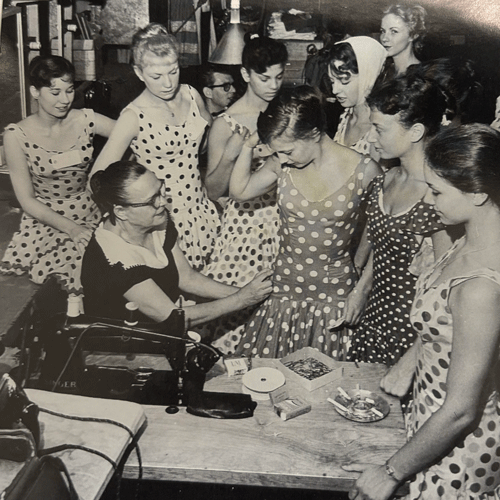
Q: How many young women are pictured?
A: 8